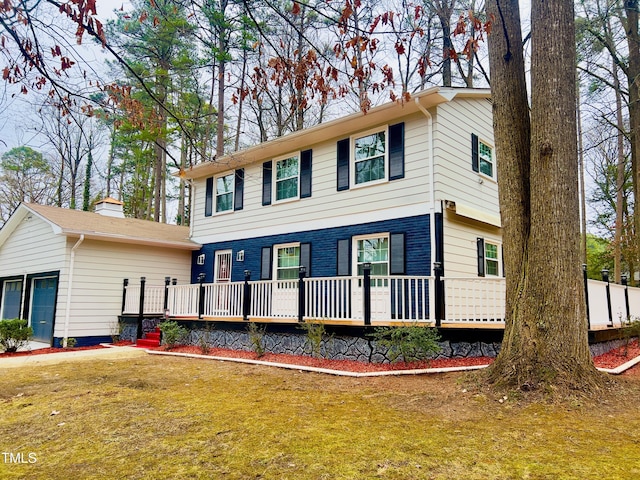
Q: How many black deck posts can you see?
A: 12